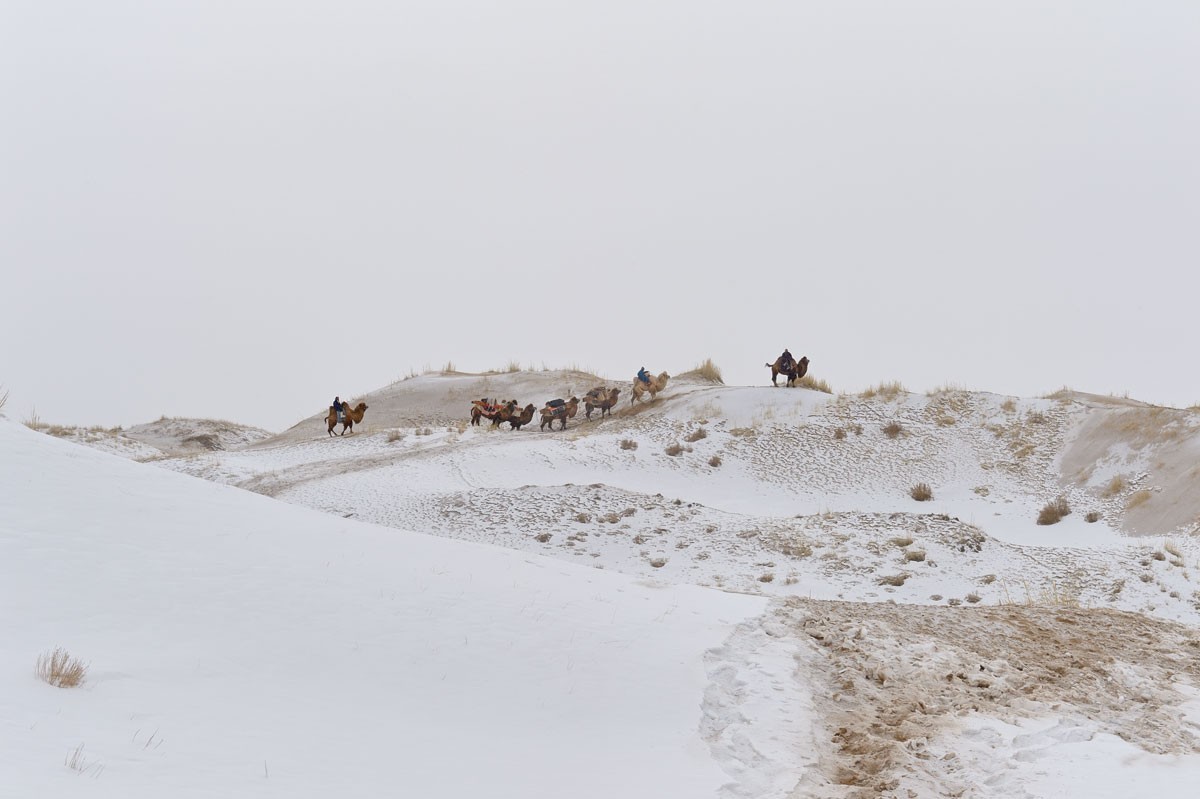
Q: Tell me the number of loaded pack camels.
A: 4